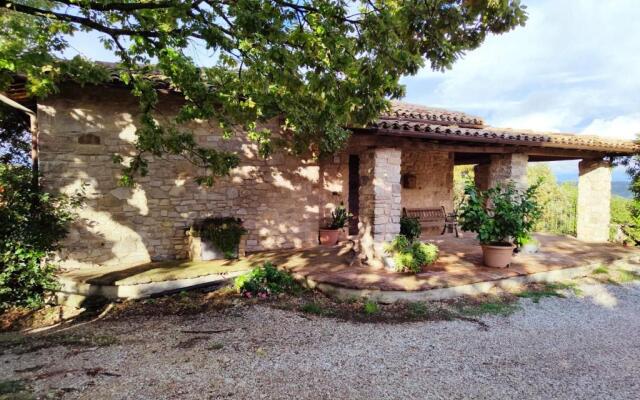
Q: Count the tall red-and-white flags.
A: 0